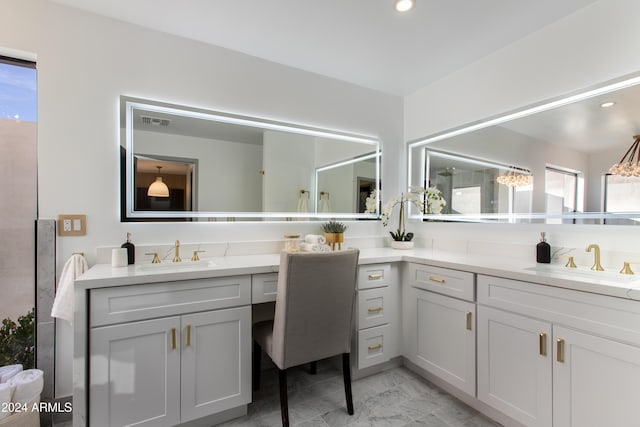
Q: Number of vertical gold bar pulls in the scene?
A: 5